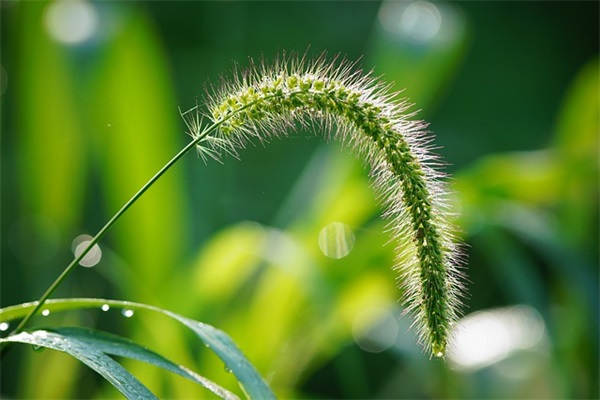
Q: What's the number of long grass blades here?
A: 3